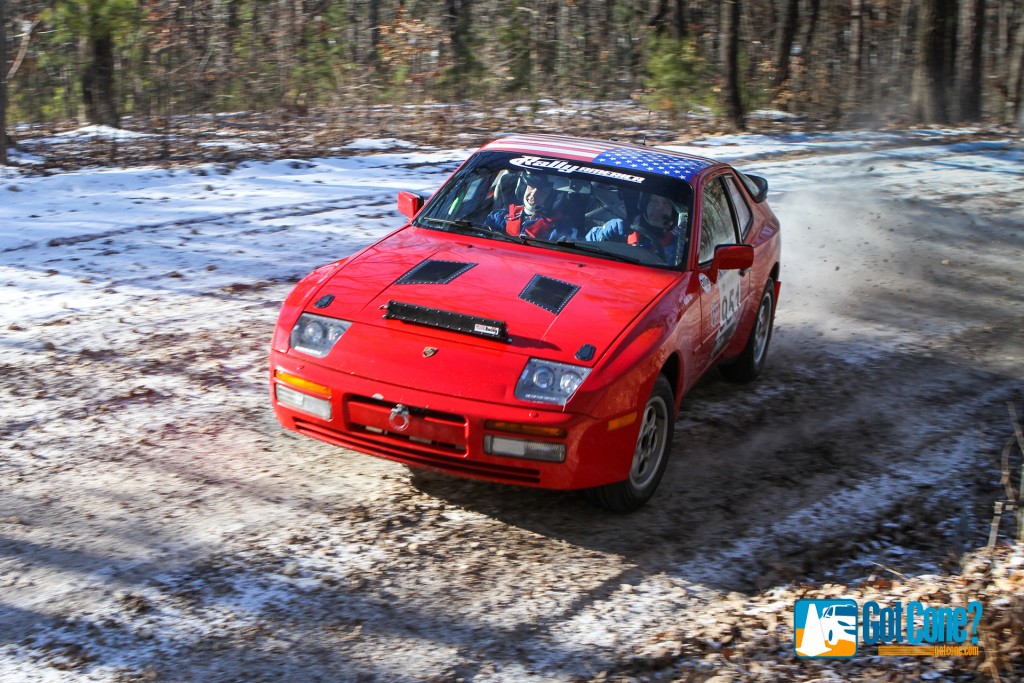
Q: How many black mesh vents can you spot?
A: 2